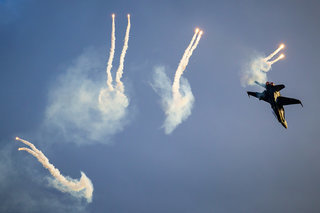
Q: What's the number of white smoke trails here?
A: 8